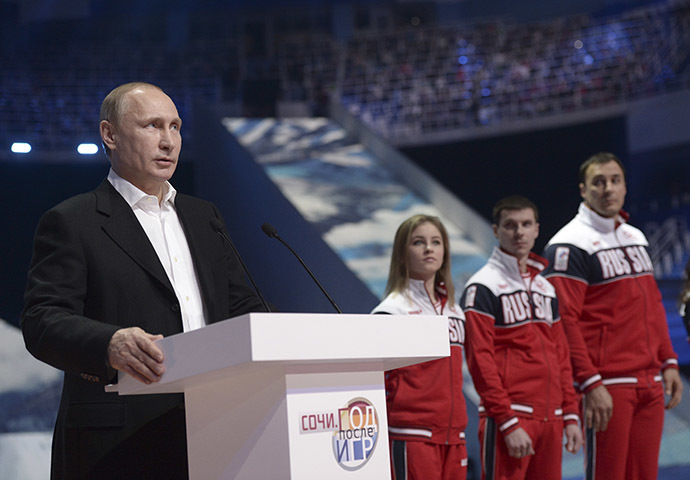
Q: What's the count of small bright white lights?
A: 2